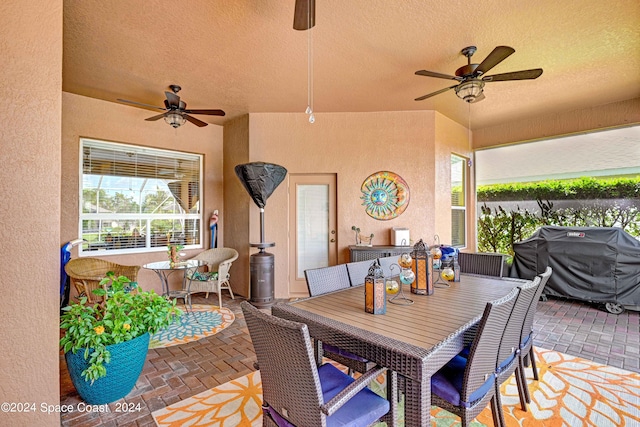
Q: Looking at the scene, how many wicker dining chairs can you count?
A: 8